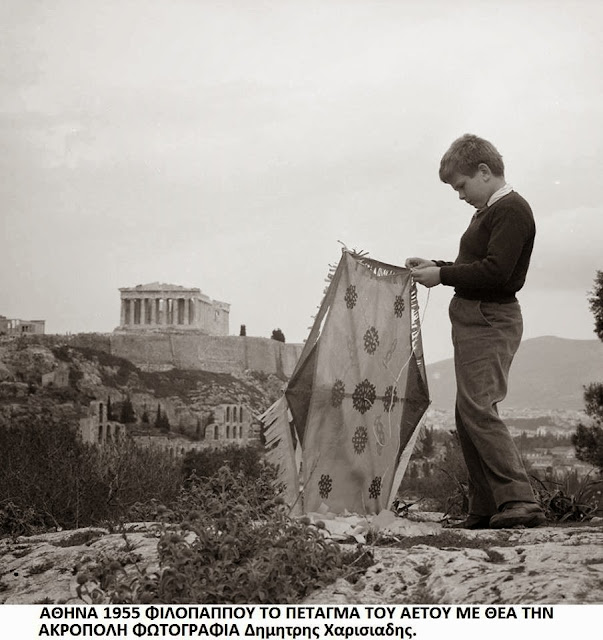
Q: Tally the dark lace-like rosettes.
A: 9